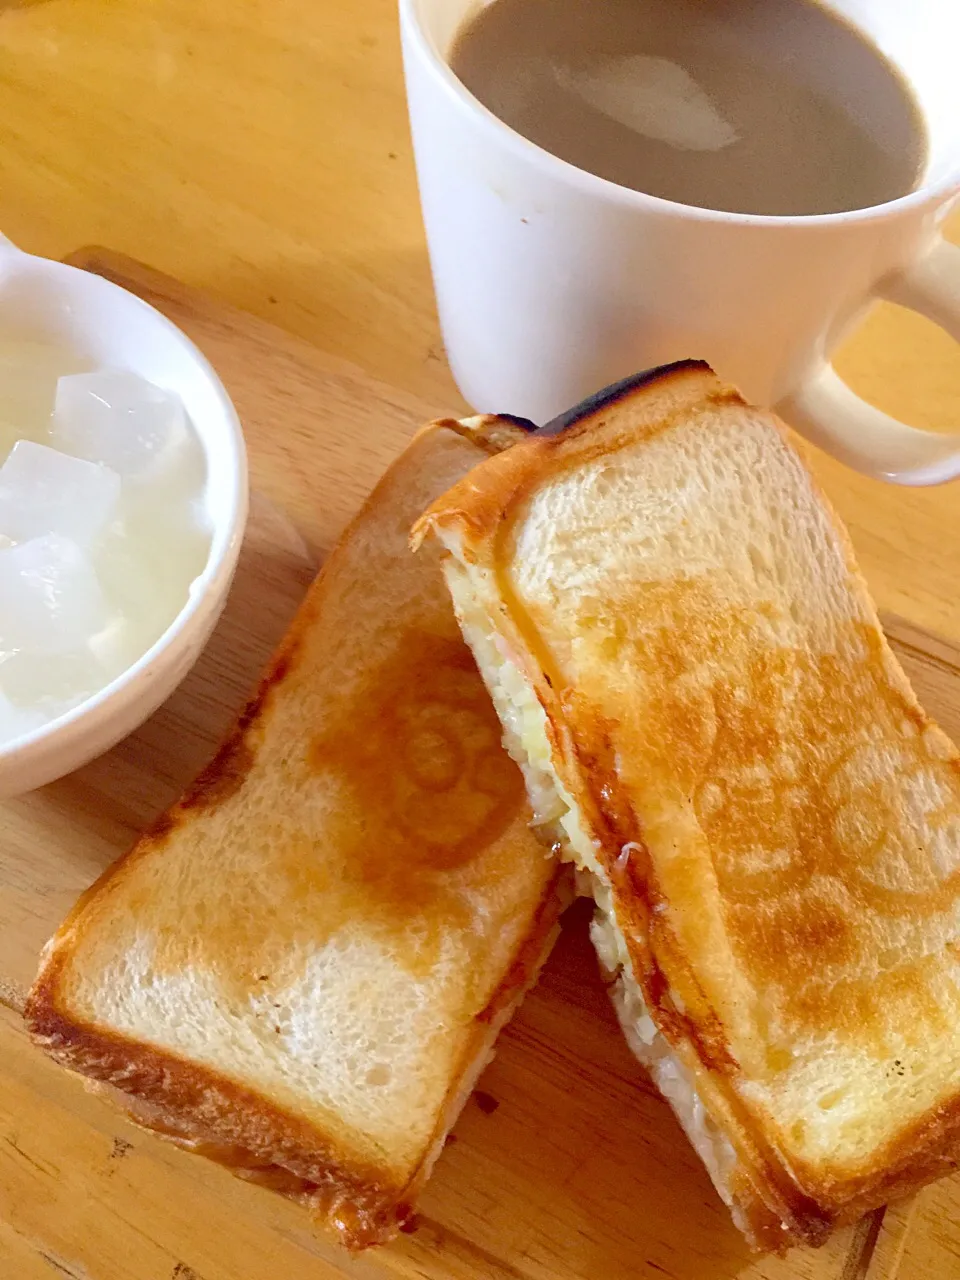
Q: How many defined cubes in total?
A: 3